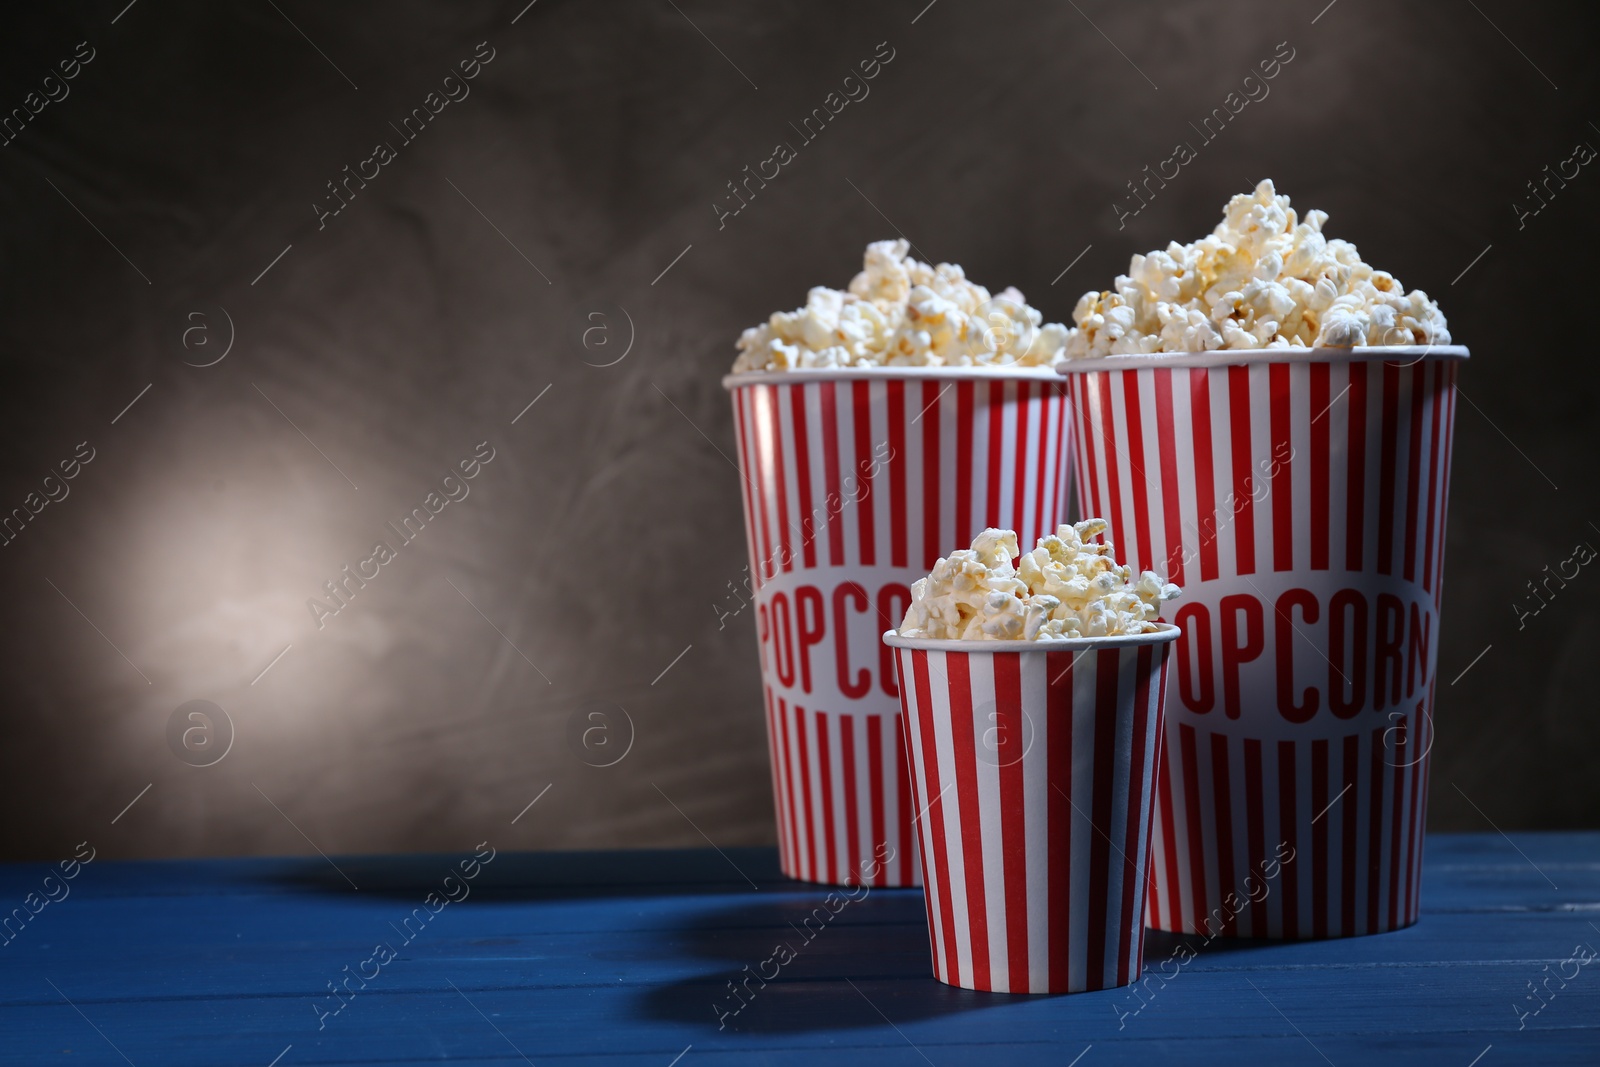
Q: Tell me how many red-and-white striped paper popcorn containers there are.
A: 3